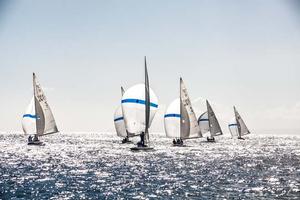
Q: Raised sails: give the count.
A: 12